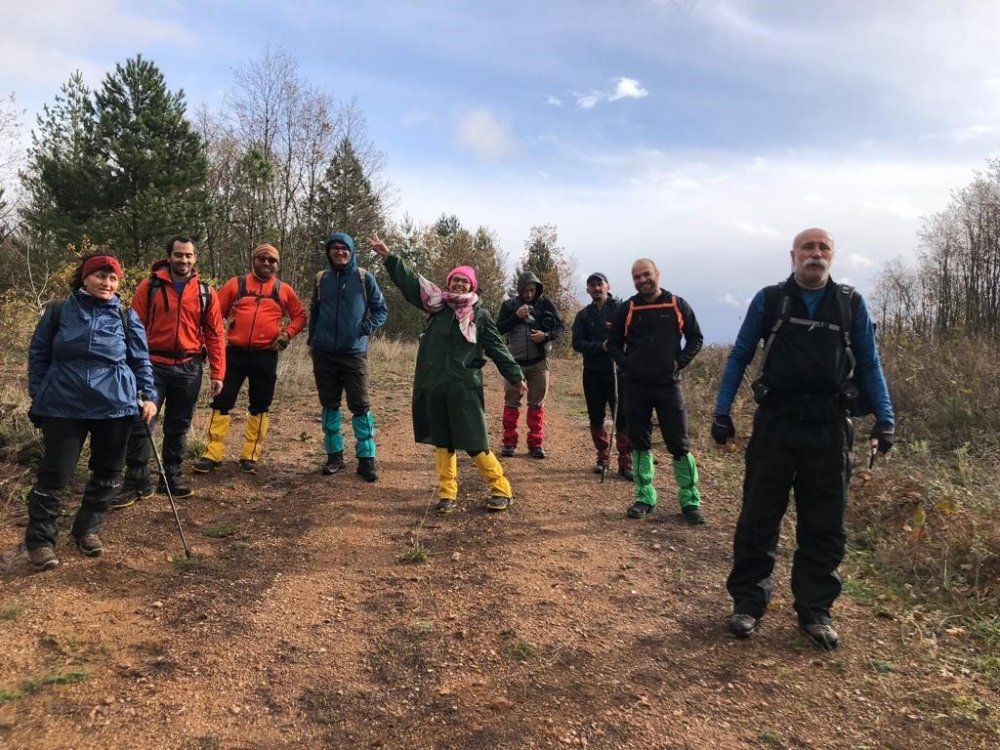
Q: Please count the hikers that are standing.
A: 9